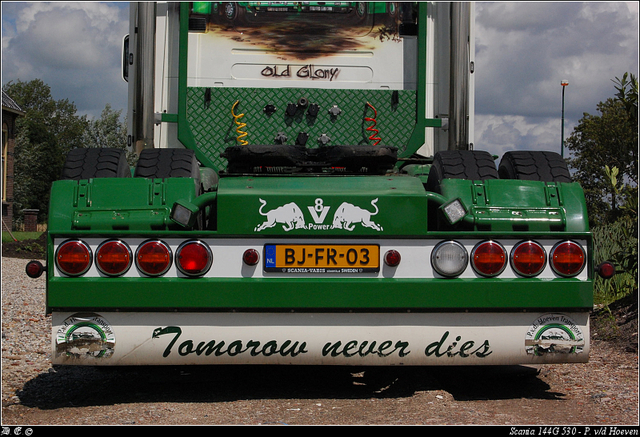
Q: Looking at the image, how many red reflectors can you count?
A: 11